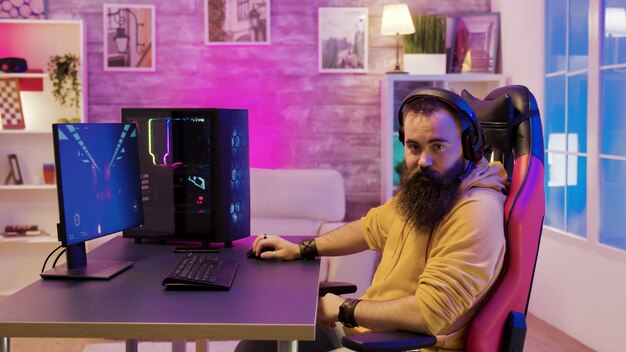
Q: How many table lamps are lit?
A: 1